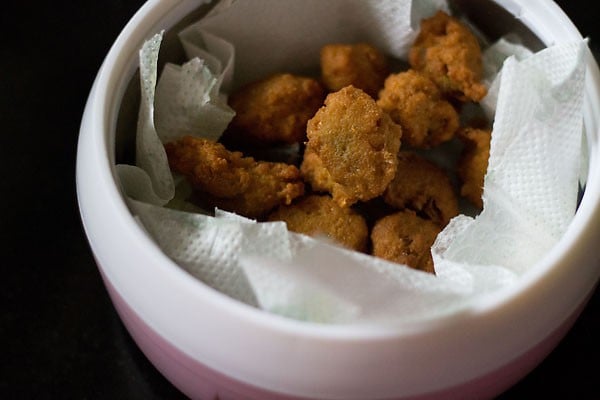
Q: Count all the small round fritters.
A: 10